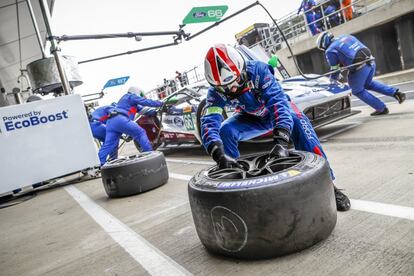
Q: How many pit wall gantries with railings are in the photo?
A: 1